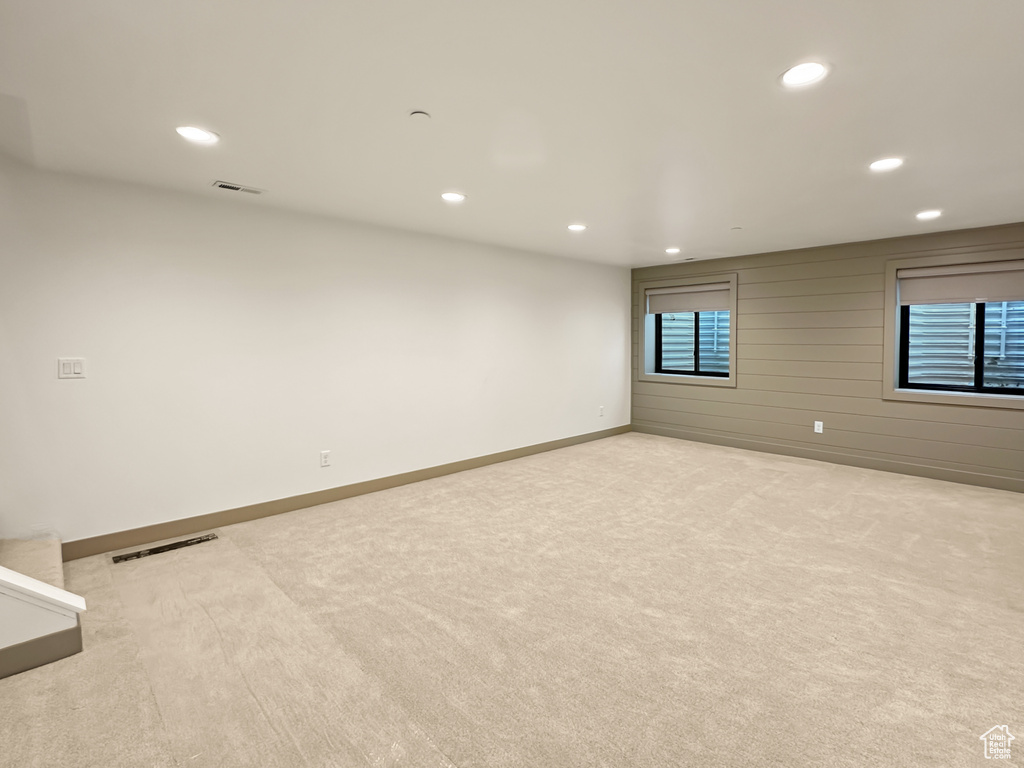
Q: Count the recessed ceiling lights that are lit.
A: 7